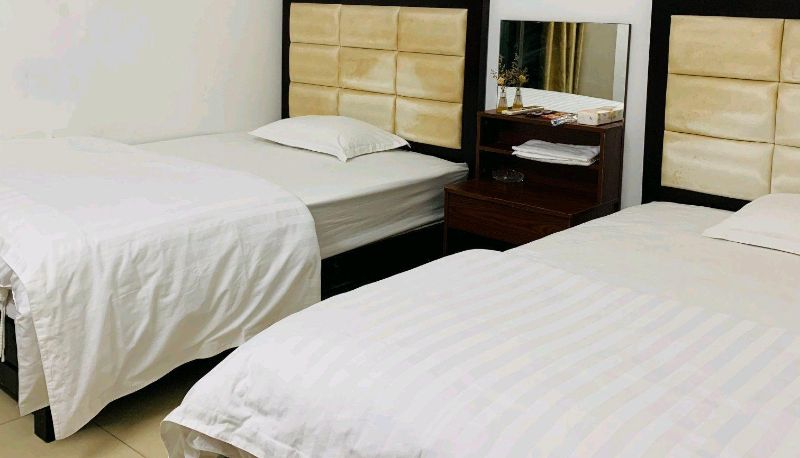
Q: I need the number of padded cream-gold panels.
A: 15